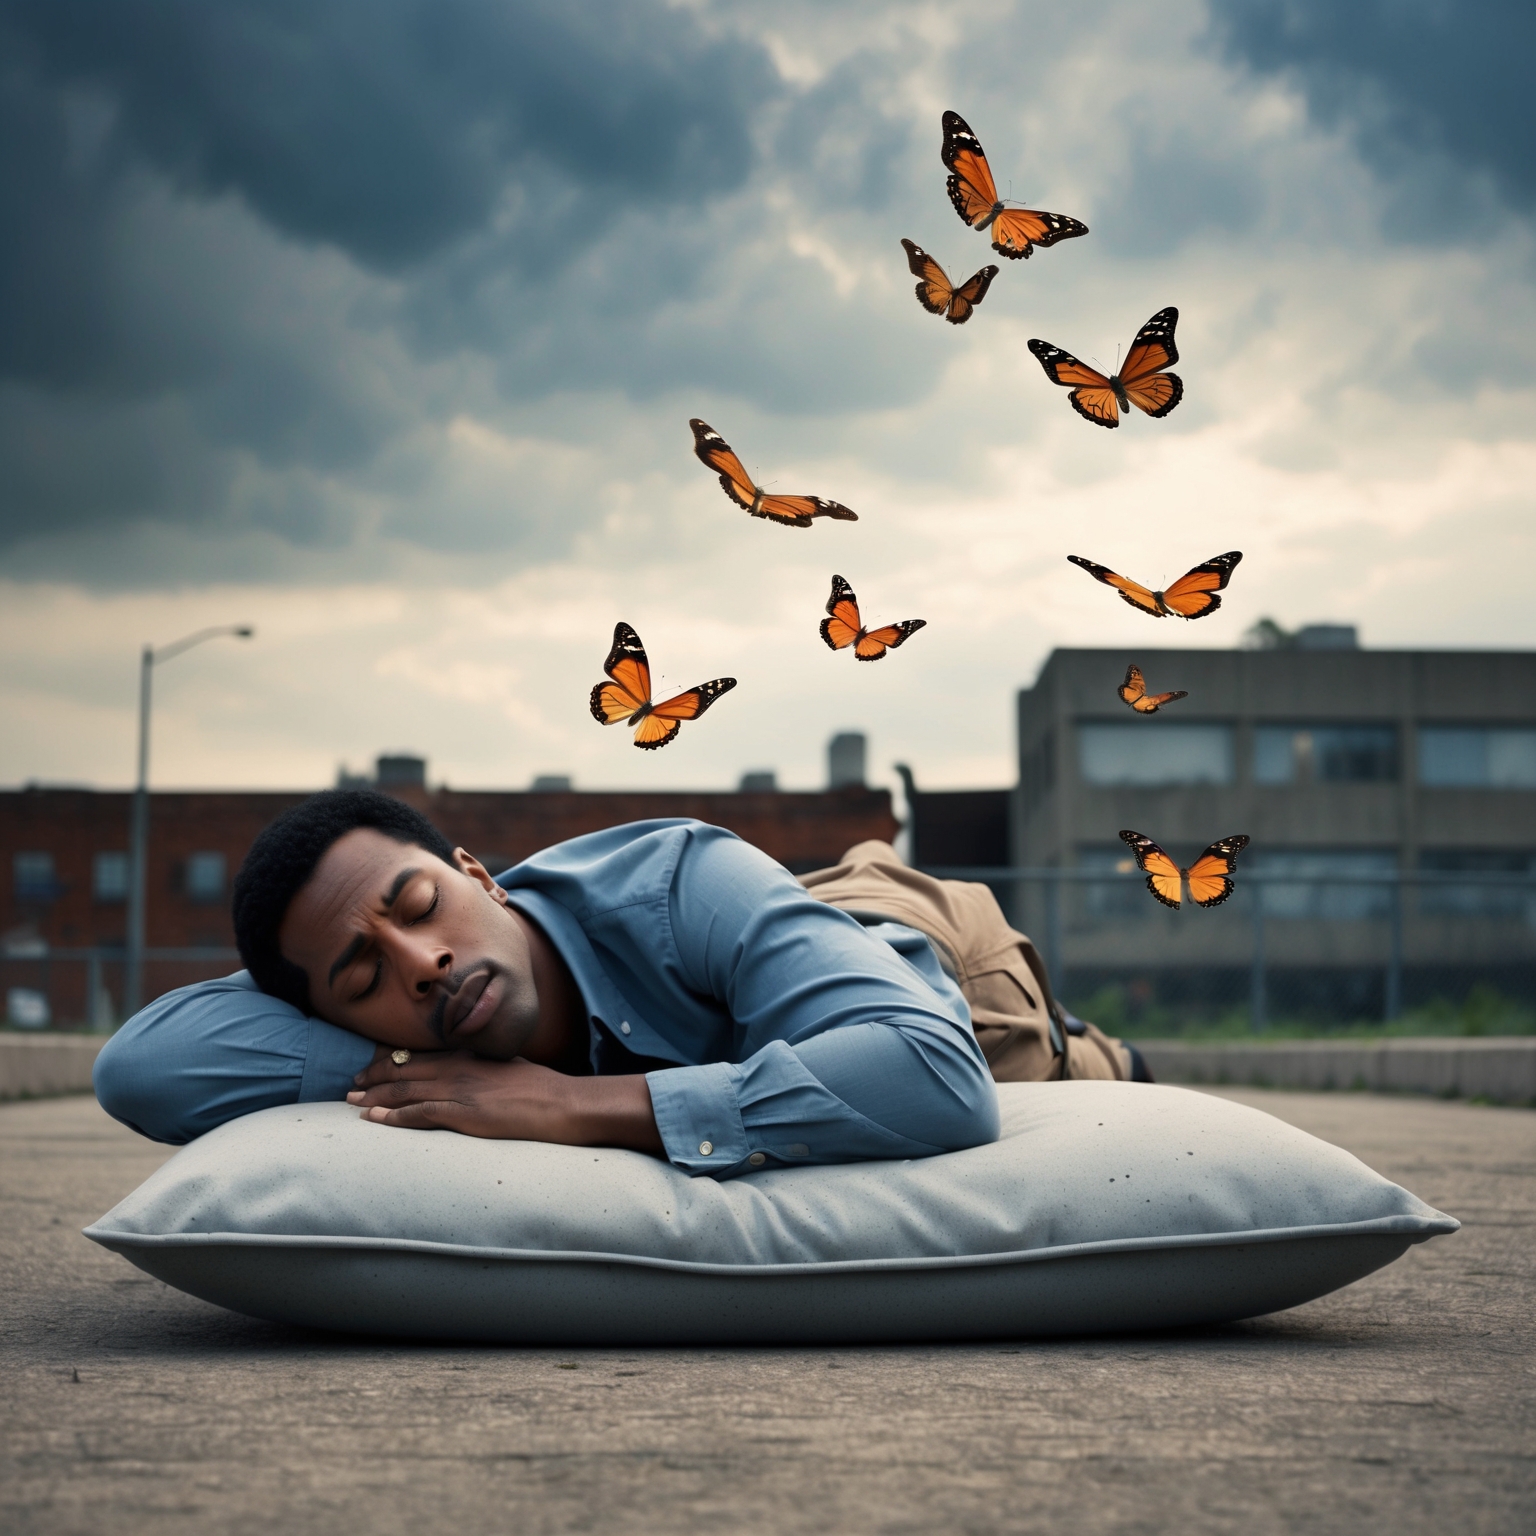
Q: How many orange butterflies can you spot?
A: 9